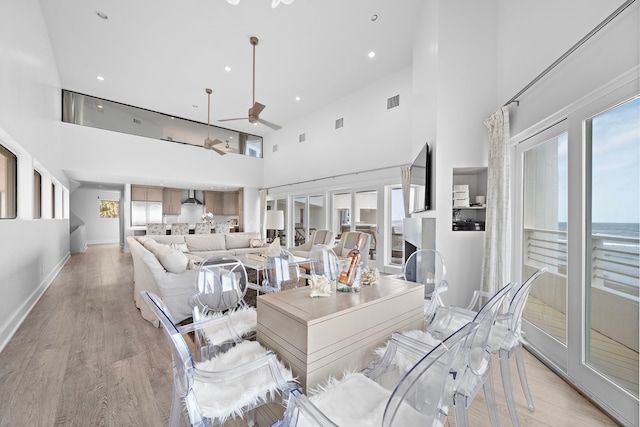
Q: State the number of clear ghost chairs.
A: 8